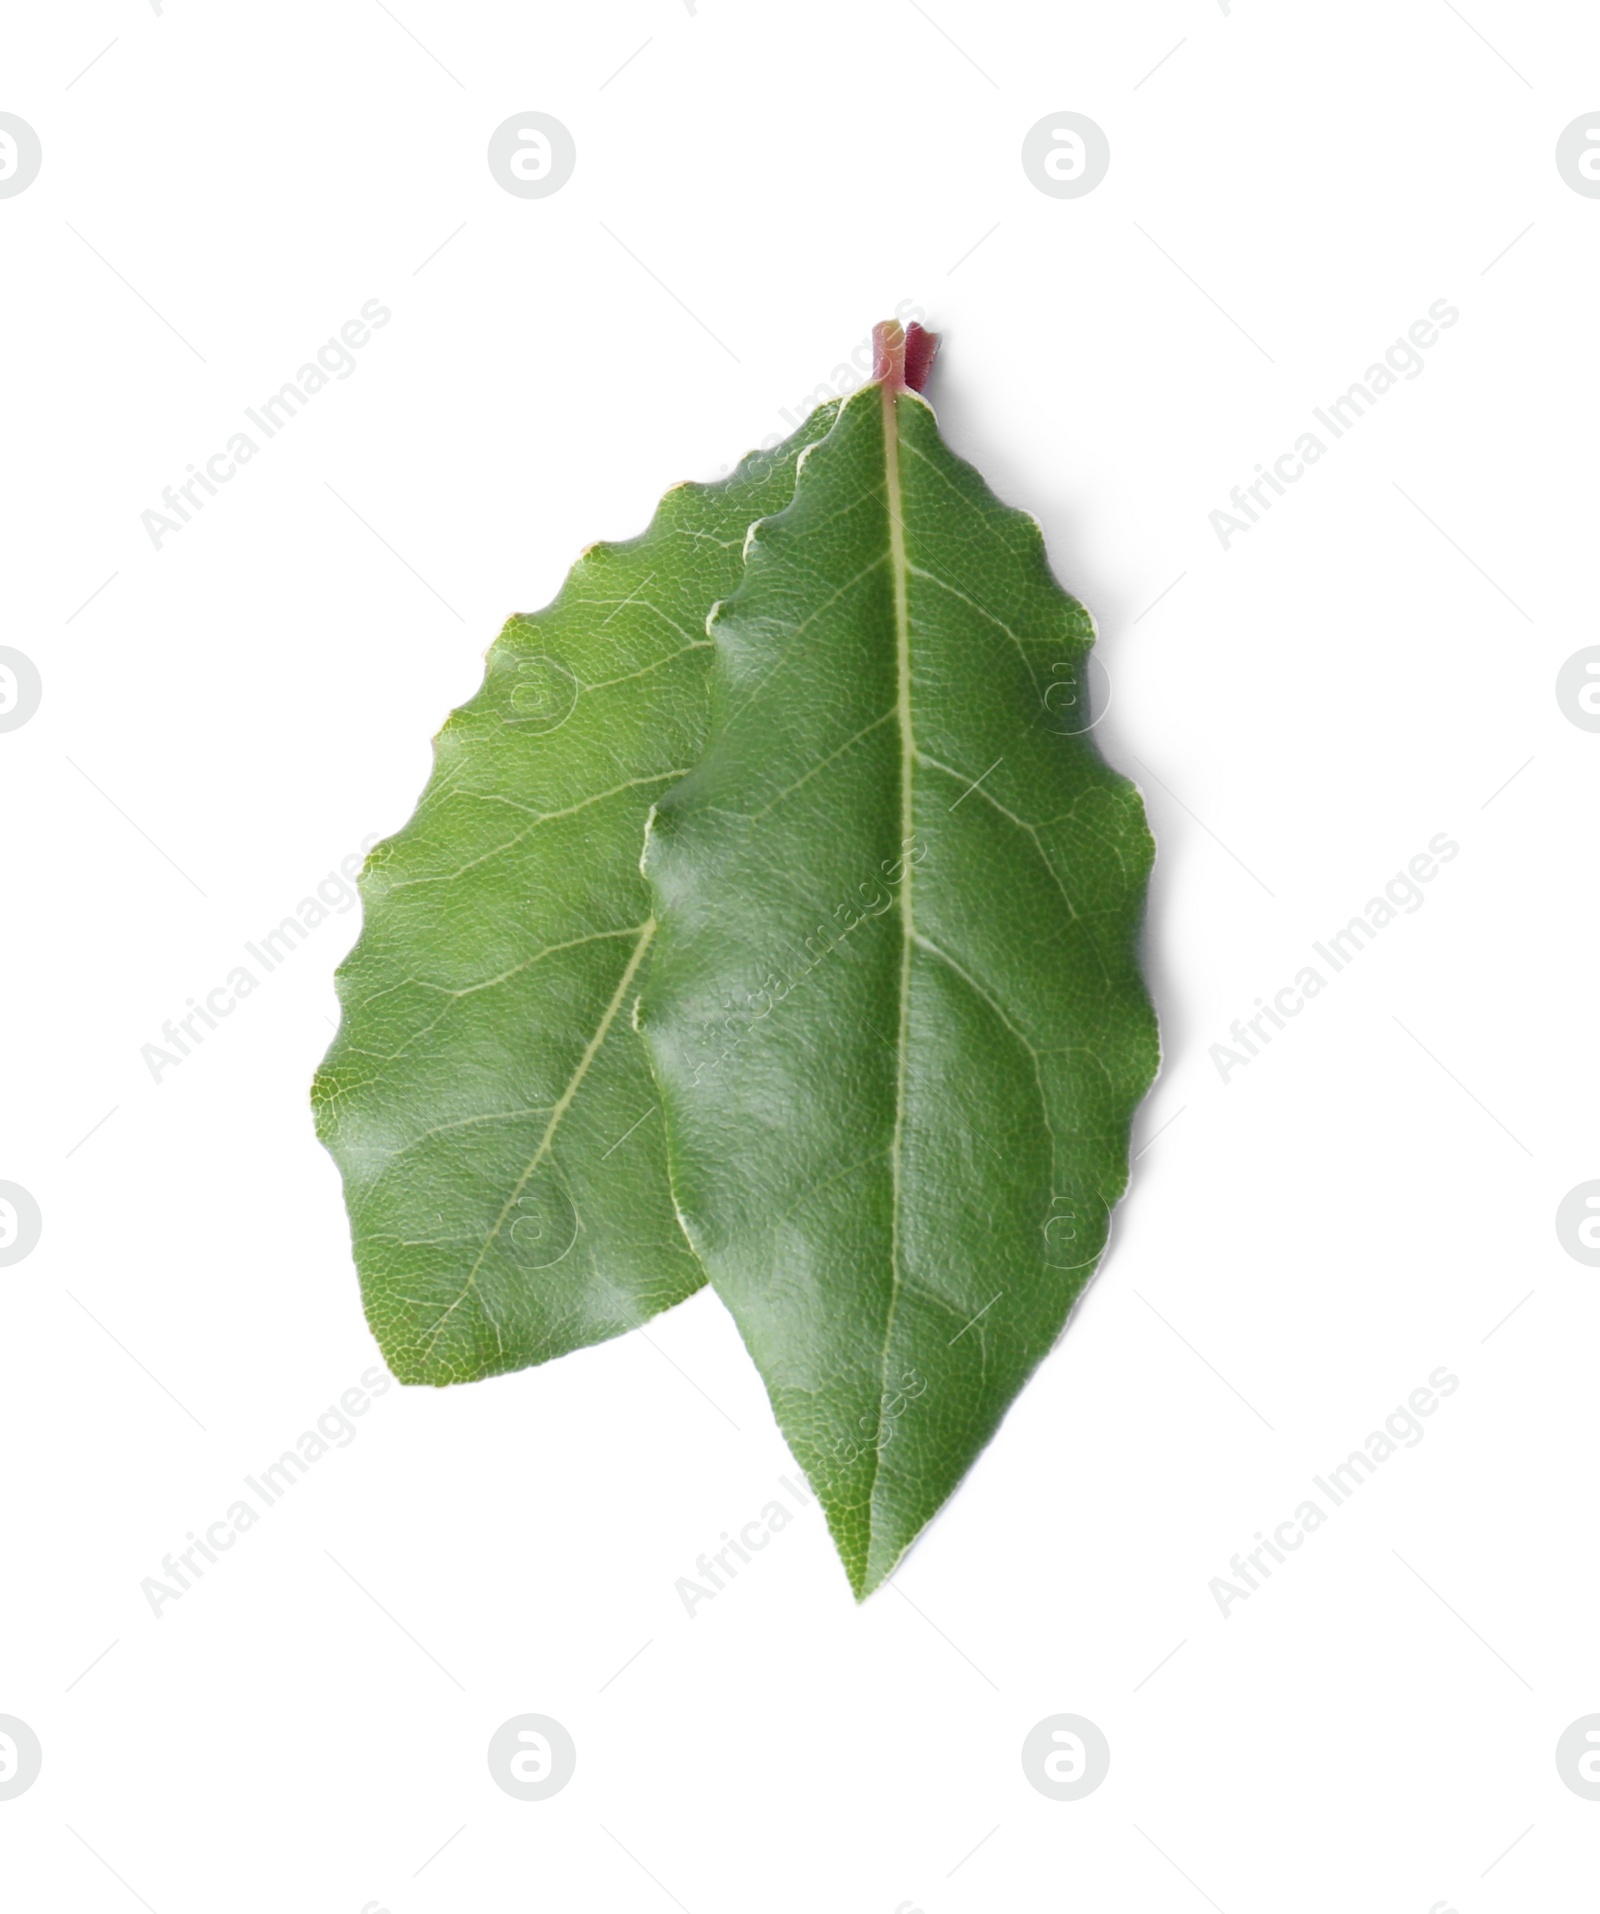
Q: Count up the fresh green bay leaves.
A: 2